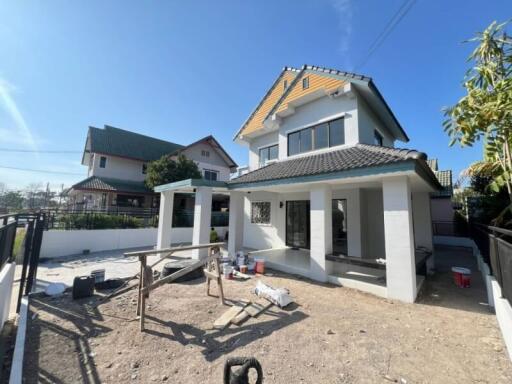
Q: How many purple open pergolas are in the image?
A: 0